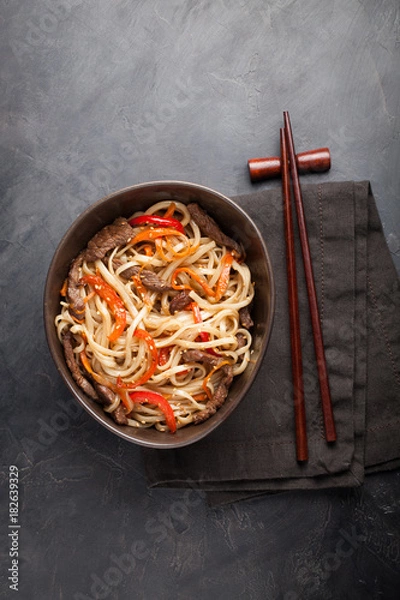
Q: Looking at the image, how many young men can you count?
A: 0